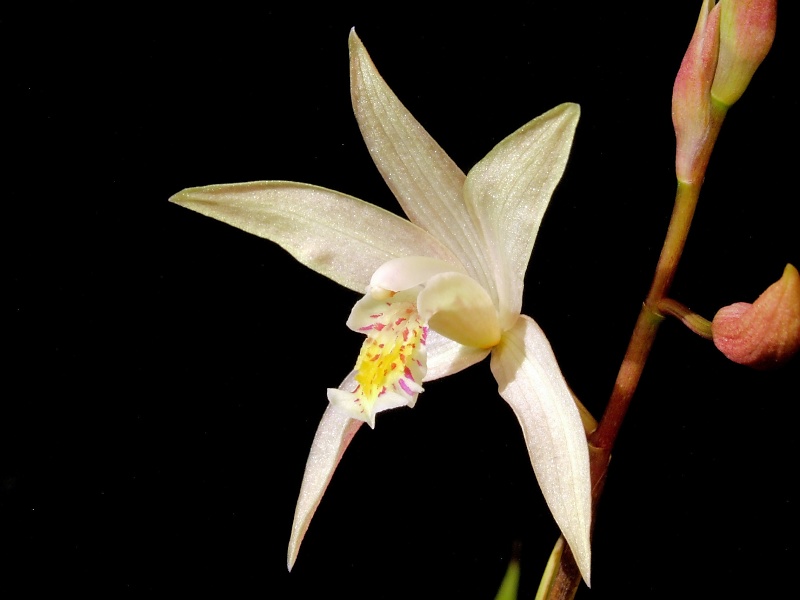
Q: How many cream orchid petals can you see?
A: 5